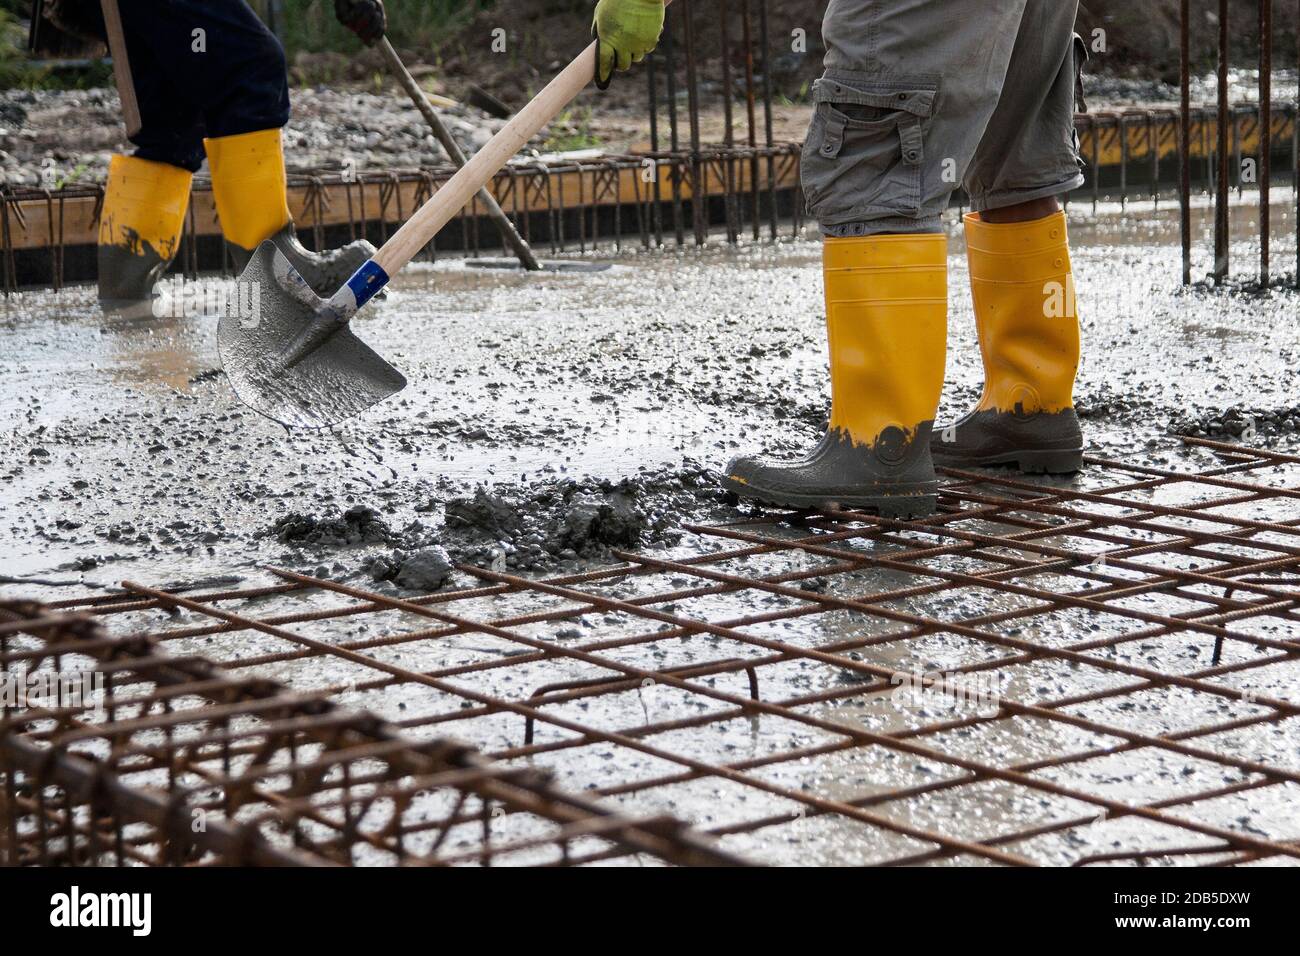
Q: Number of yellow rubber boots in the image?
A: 4